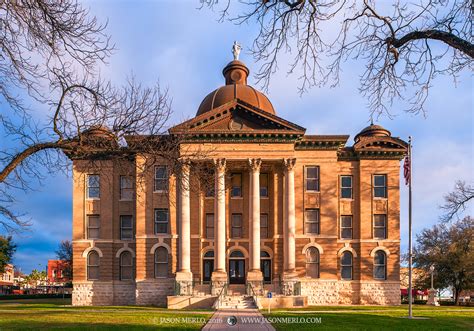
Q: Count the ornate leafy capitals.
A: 4